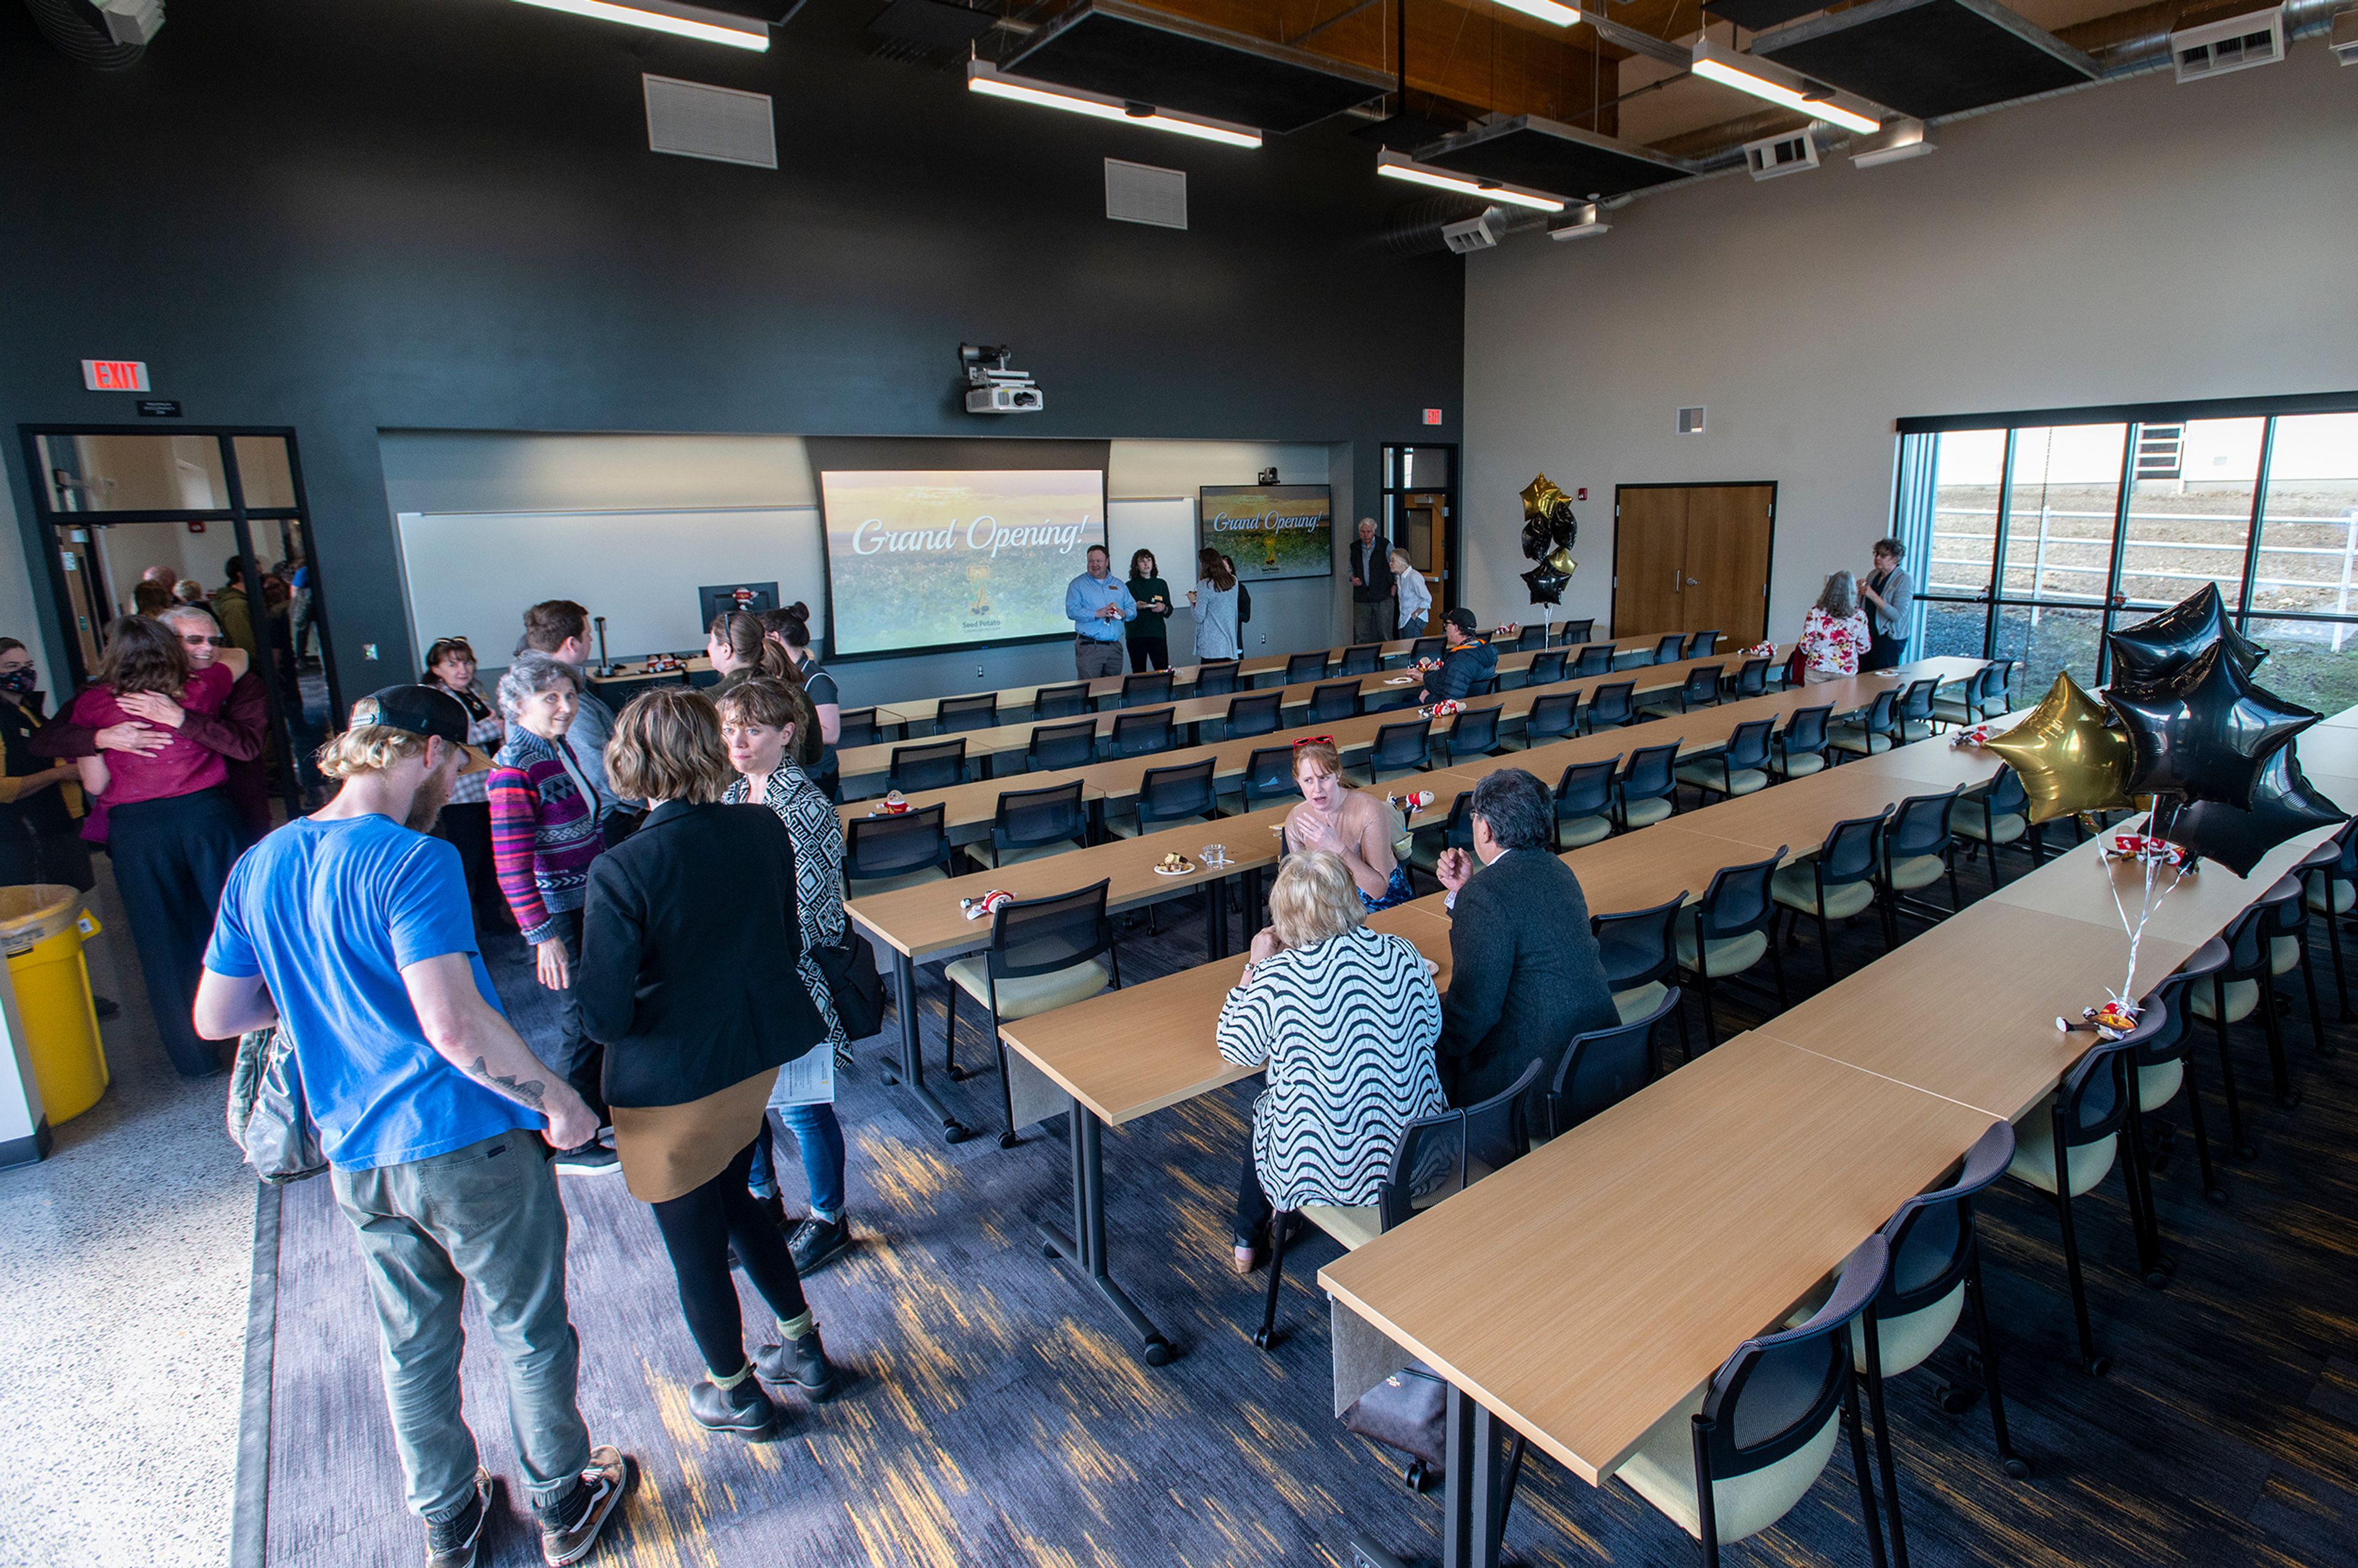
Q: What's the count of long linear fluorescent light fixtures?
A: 5